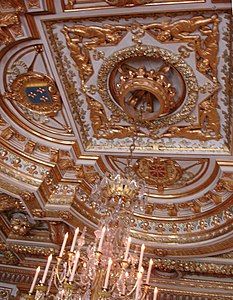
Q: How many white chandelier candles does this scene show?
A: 12